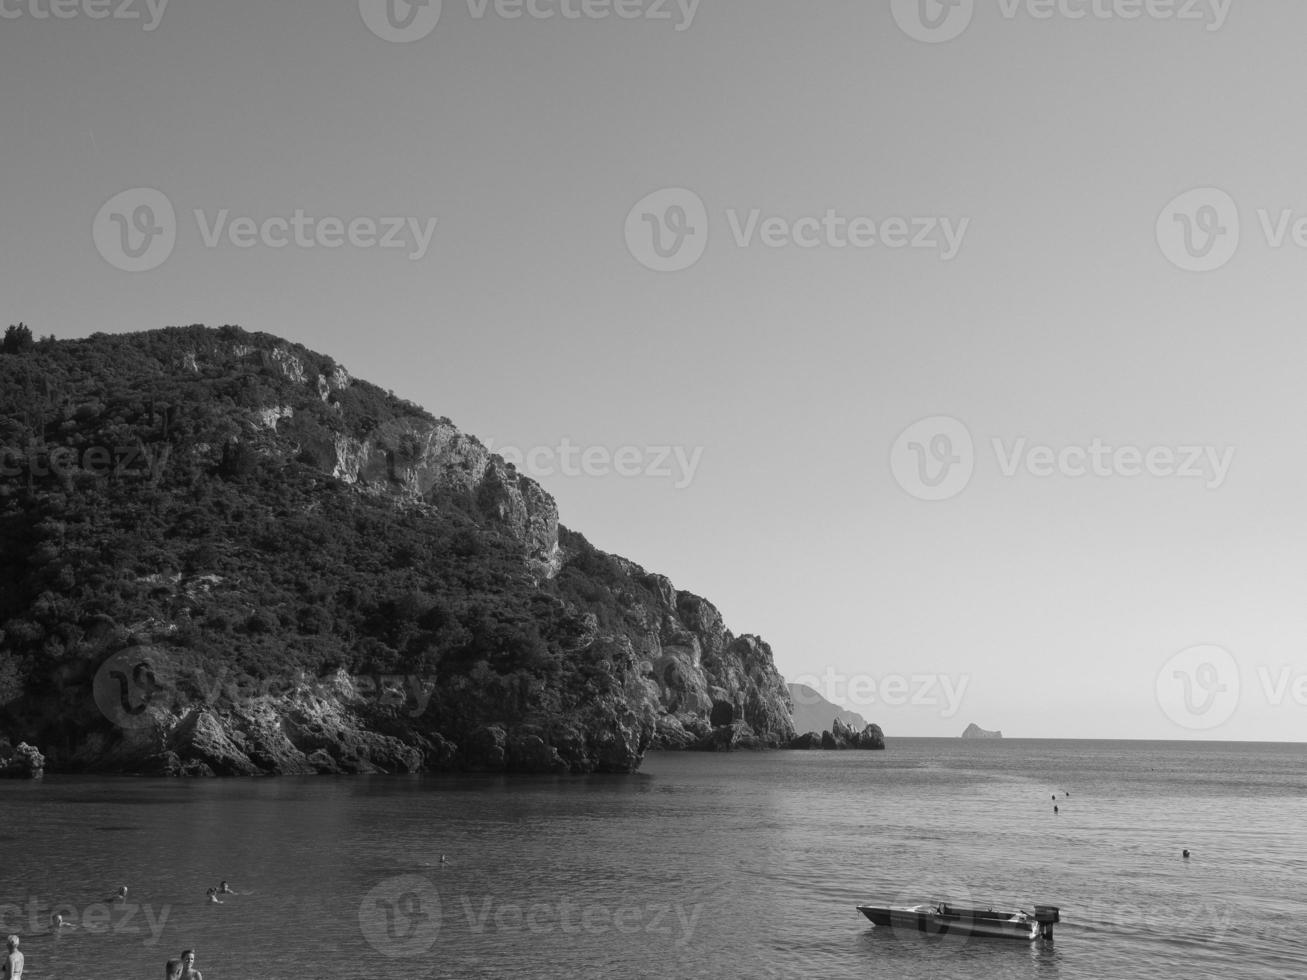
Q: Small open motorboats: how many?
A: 1